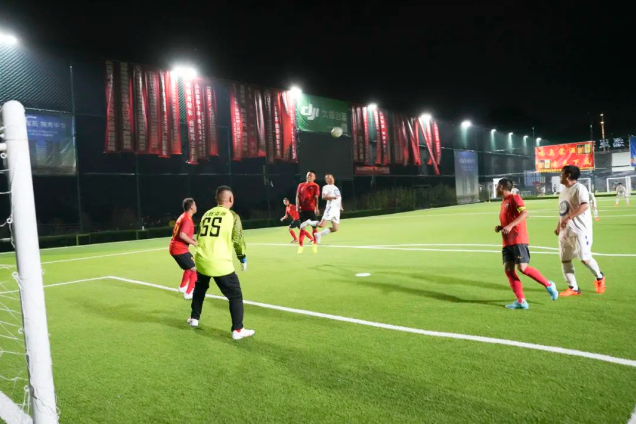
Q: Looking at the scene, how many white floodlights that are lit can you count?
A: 10